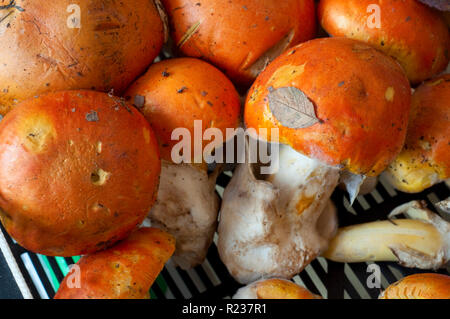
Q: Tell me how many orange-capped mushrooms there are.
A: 10